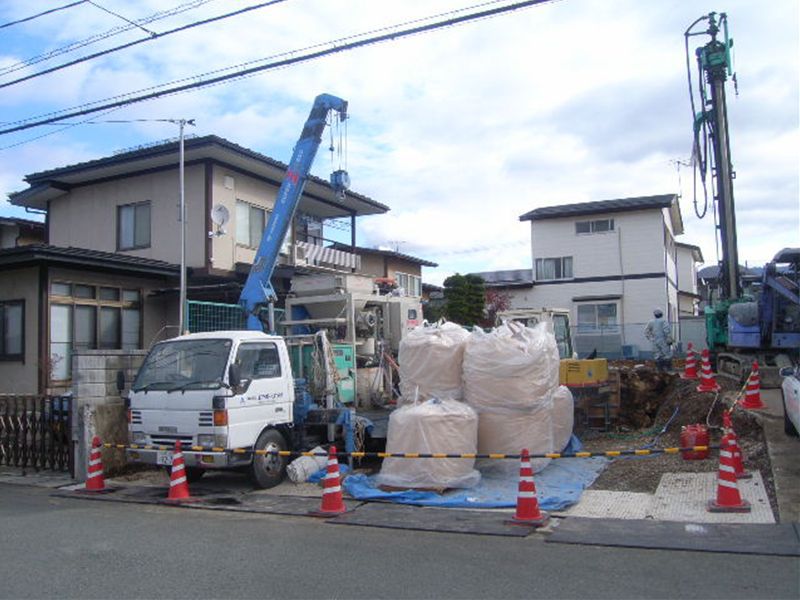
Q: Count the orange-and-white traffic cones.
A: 9